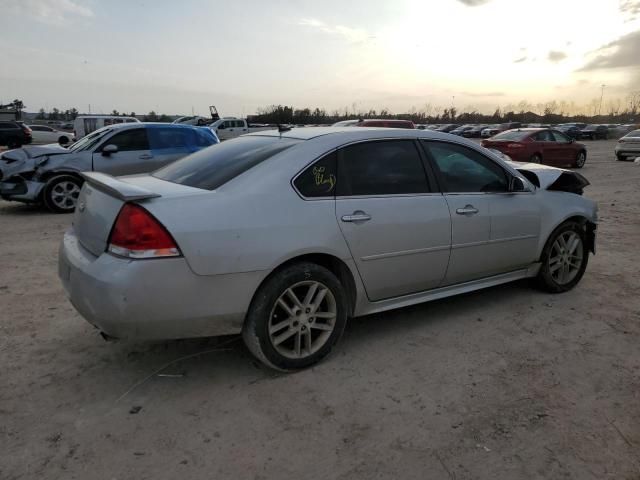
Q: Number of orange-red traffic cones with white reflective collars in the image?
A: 0